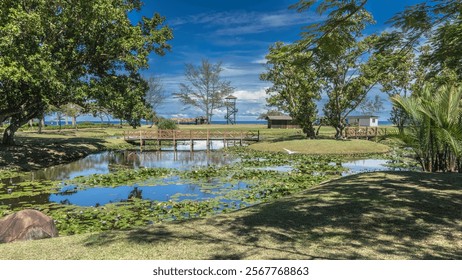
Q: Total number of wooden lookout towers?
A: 1